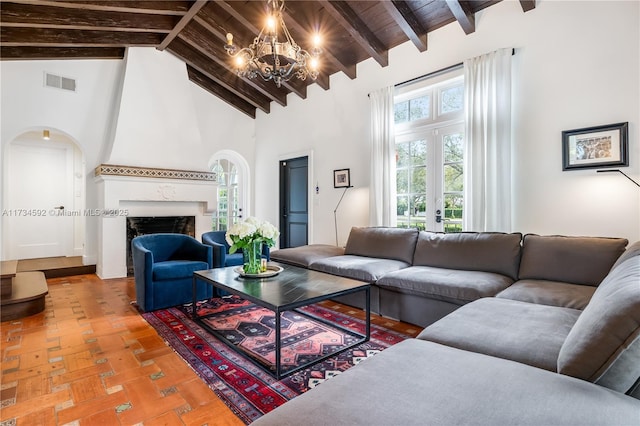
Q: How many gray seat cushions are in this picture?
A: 6